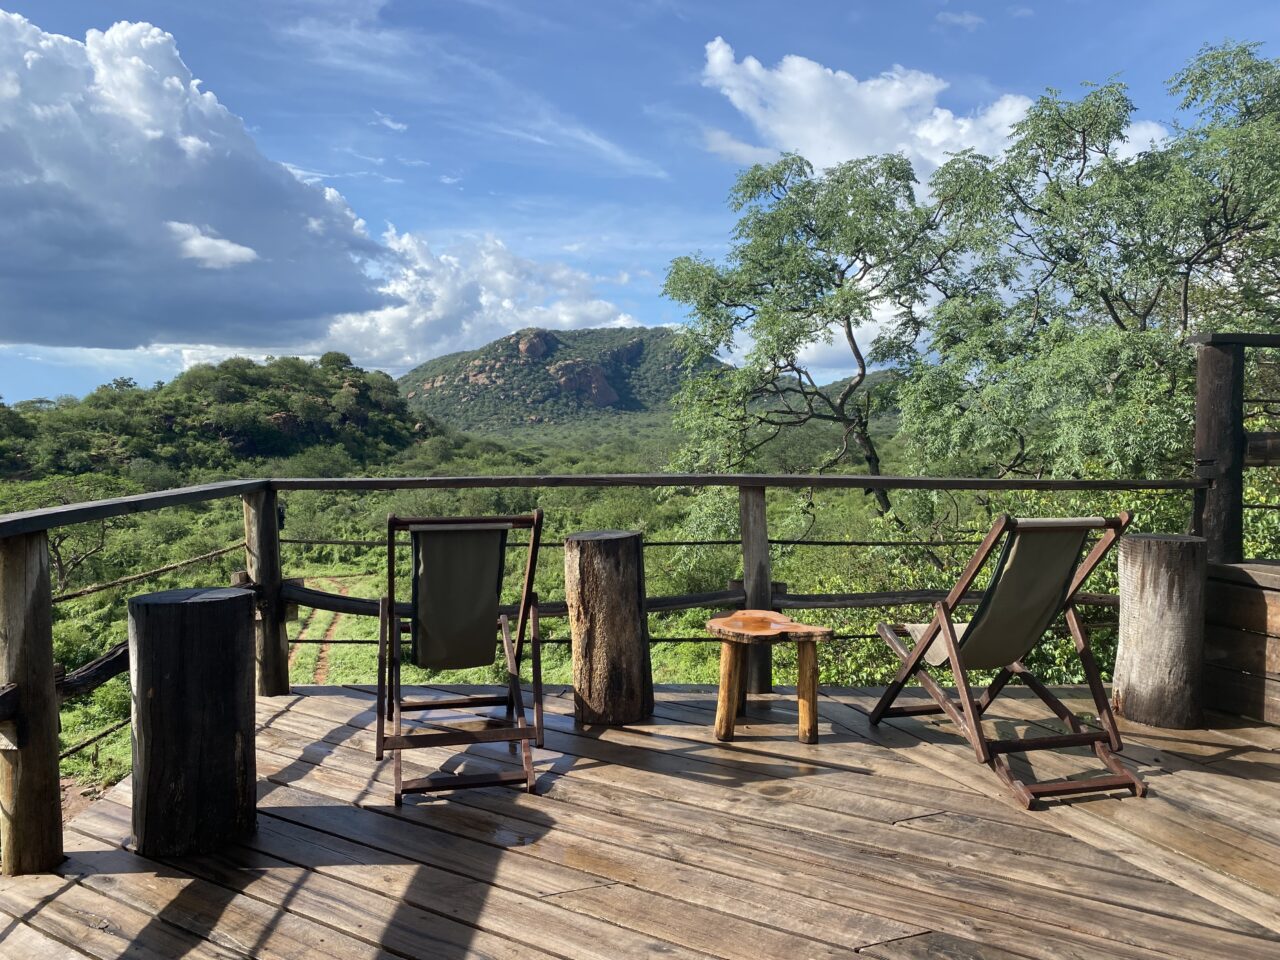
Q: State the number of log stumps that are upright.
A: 3